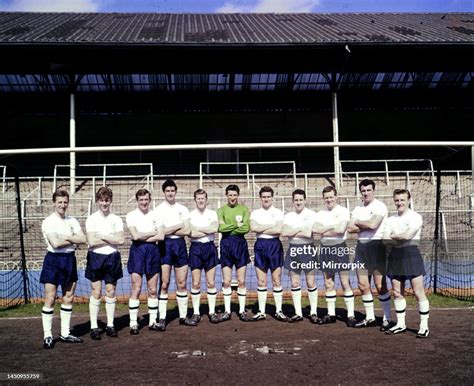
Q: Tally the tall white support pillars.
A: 2